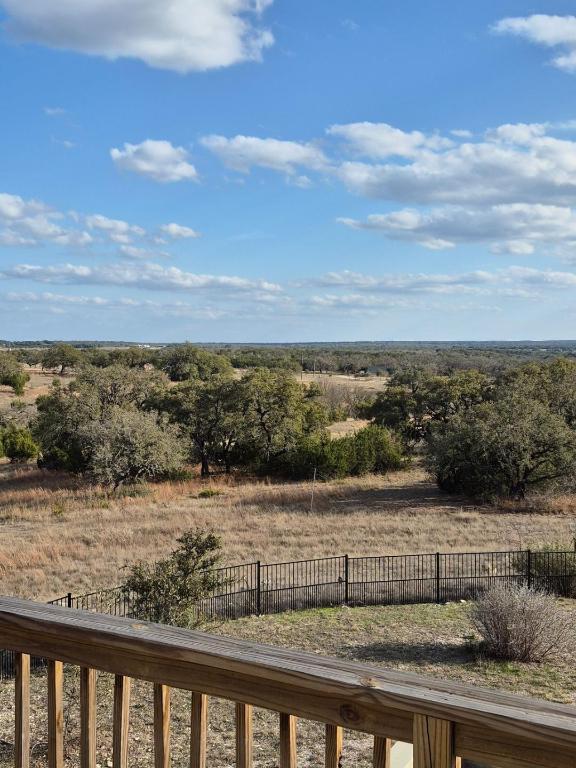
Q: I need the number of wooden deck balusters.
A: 10